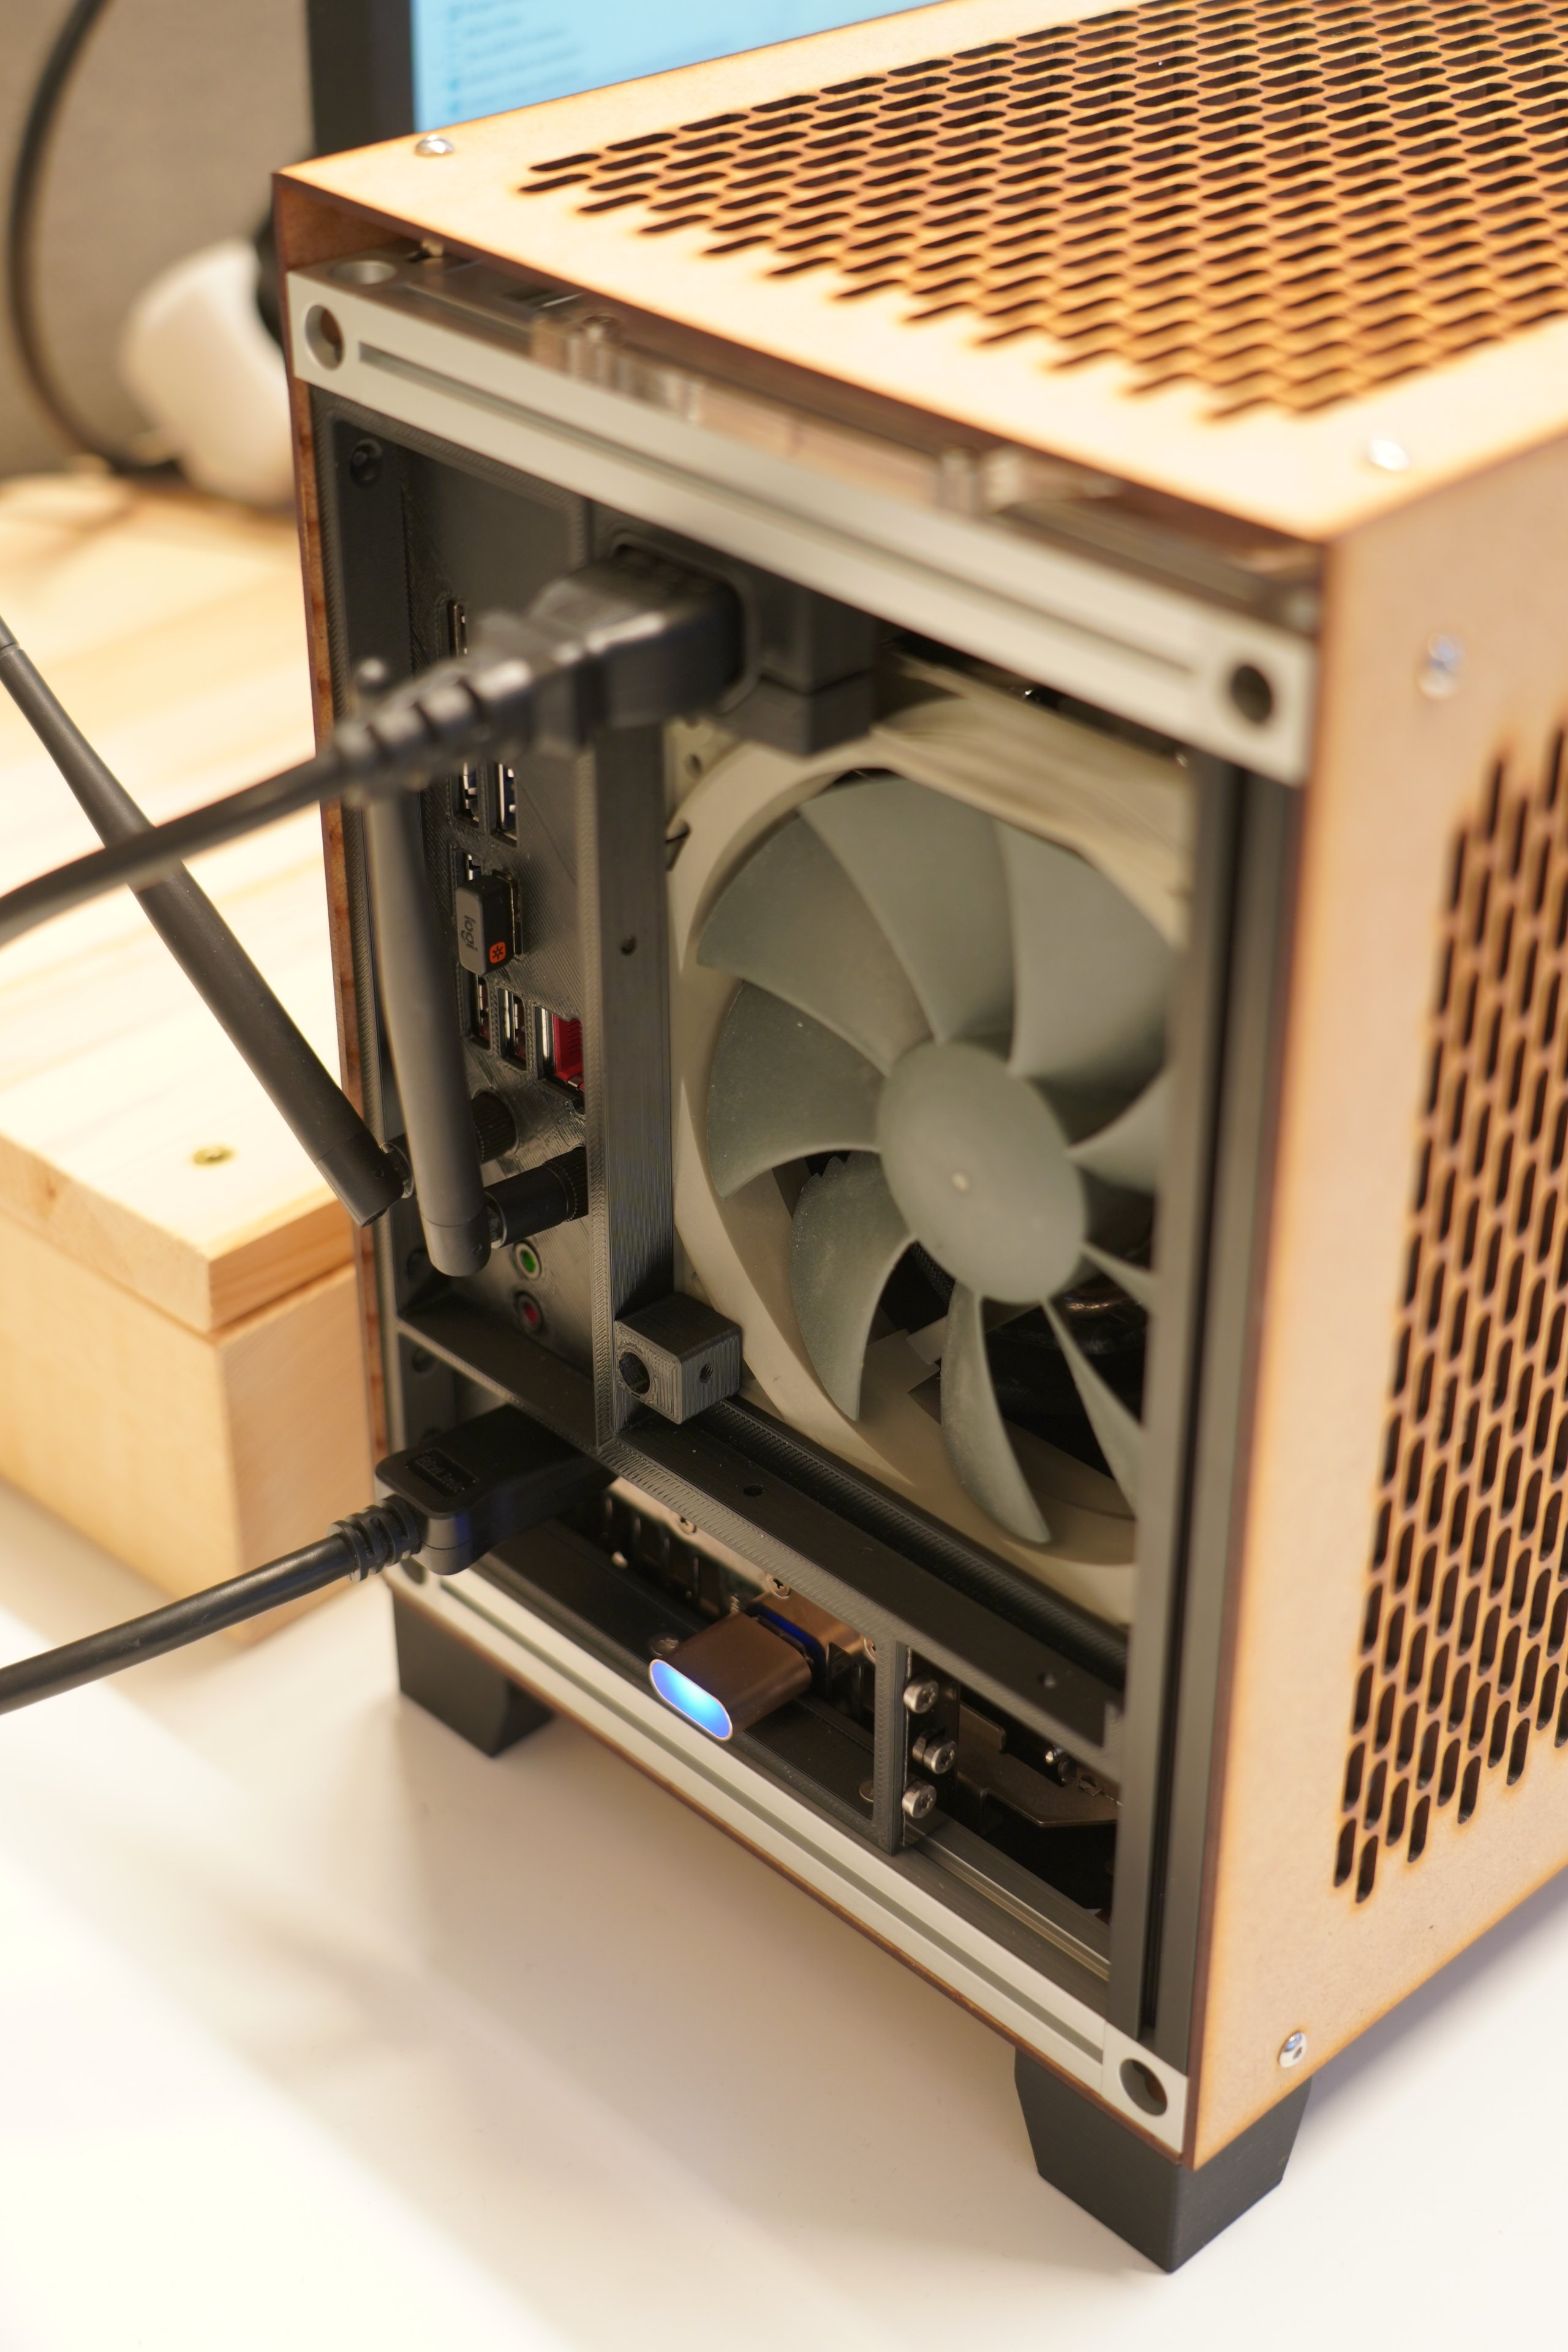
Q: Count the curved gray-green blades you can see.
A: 9